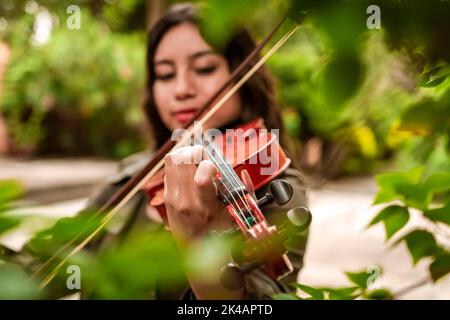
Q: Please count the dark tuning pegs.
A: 3